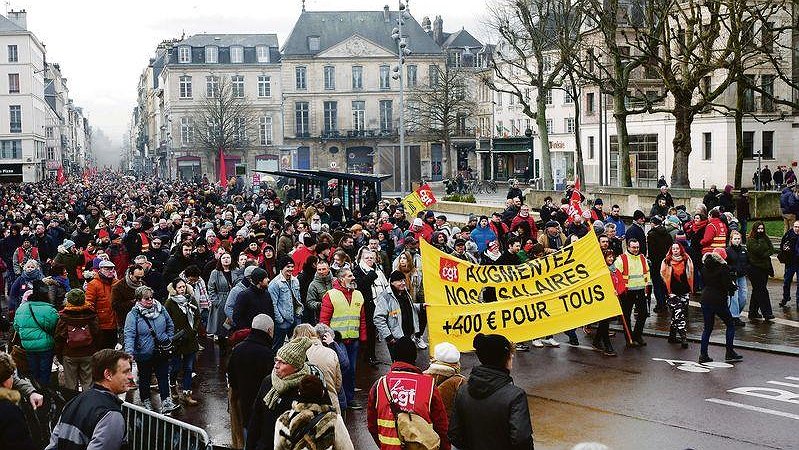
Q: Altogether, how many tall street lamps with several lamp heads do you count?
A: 1